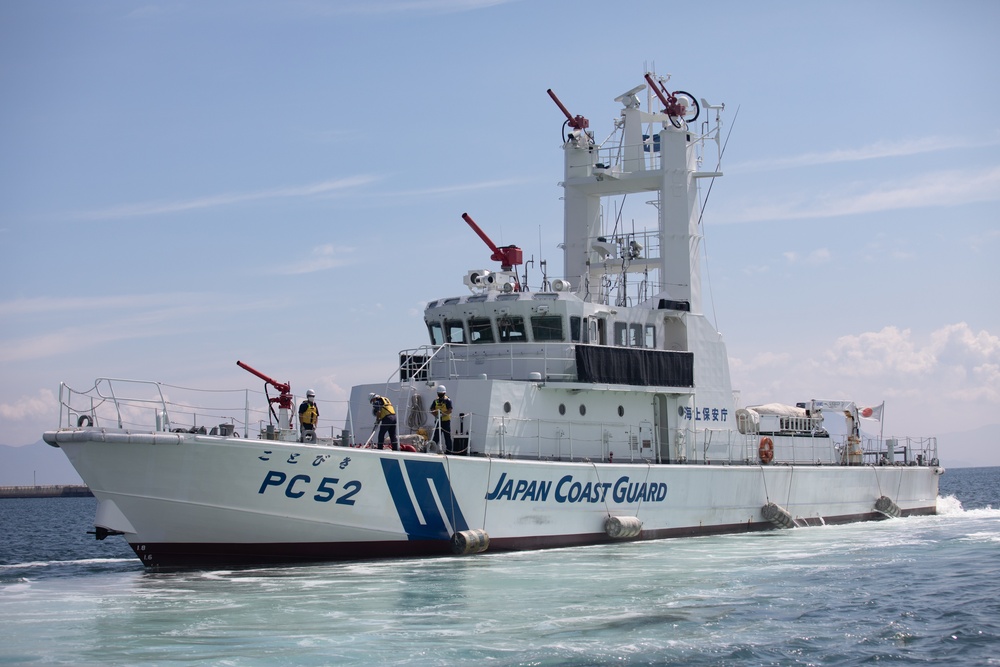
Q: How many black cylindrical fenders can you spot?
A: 4